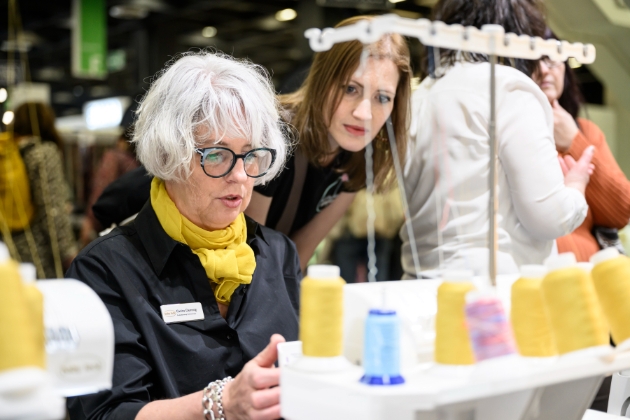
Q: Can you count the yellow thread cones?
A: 7